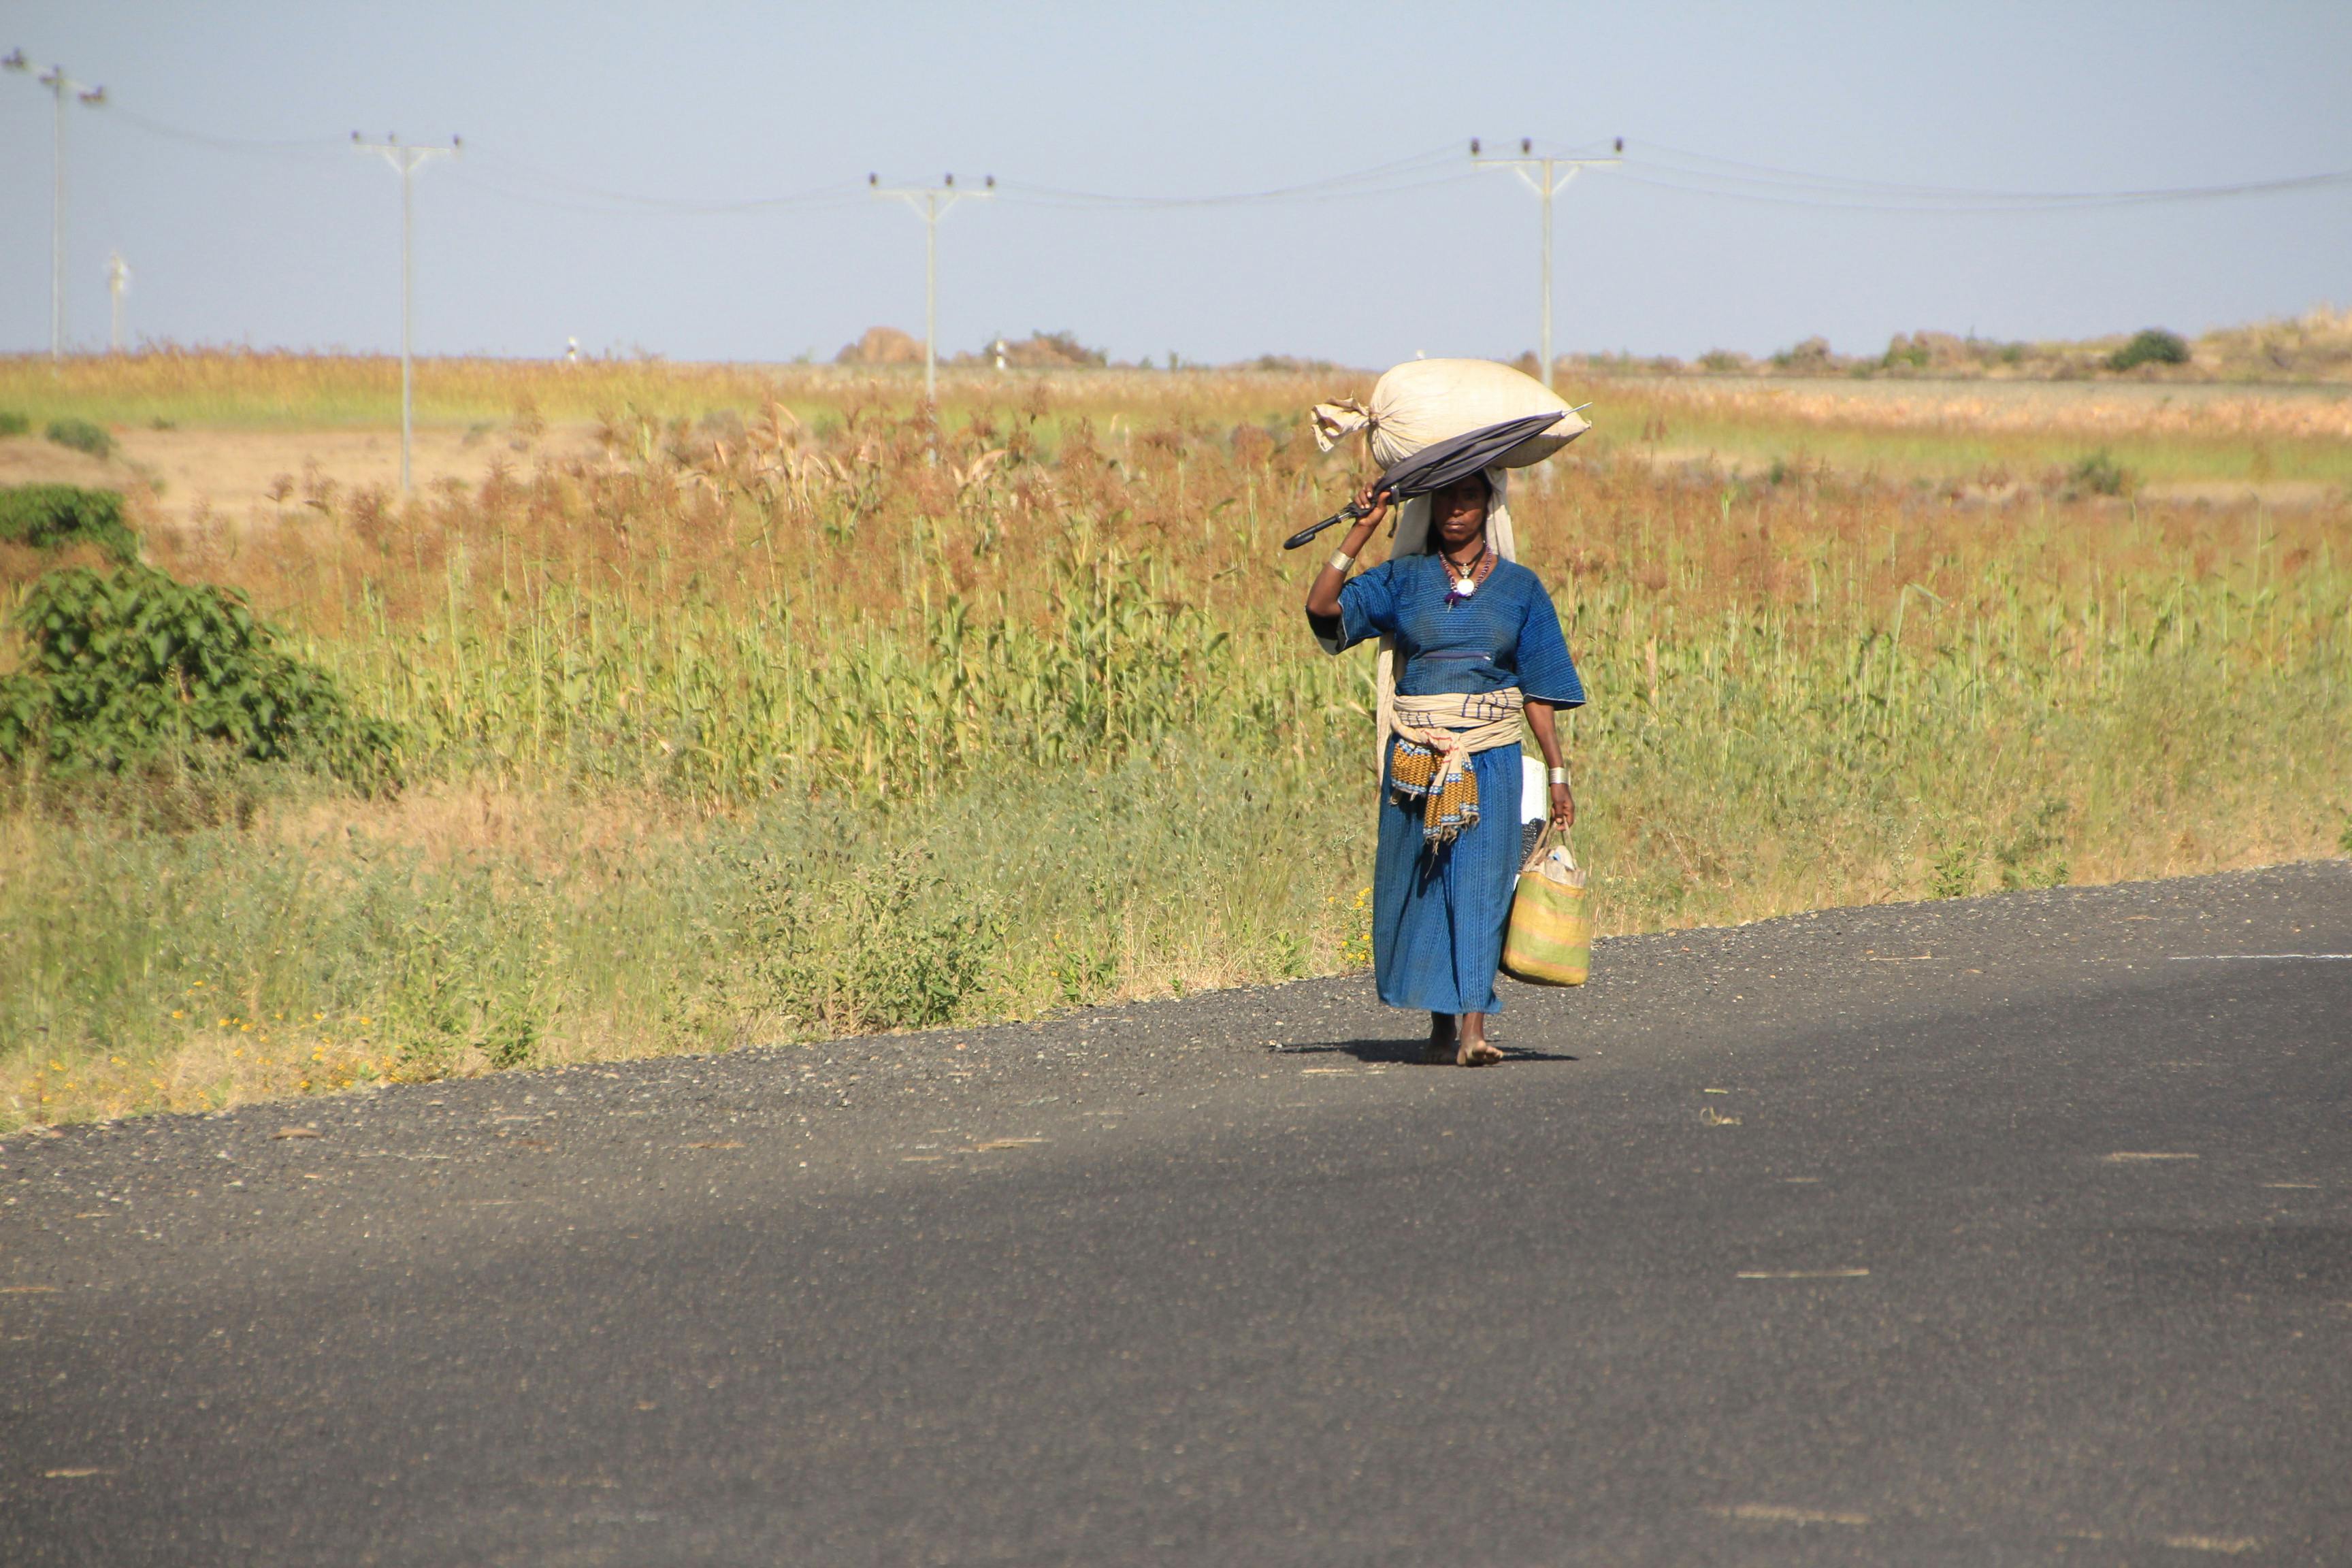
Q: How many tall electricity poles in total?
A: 4